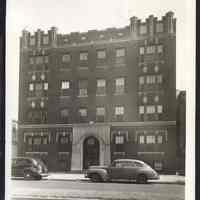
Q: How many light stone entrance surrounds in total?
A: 1